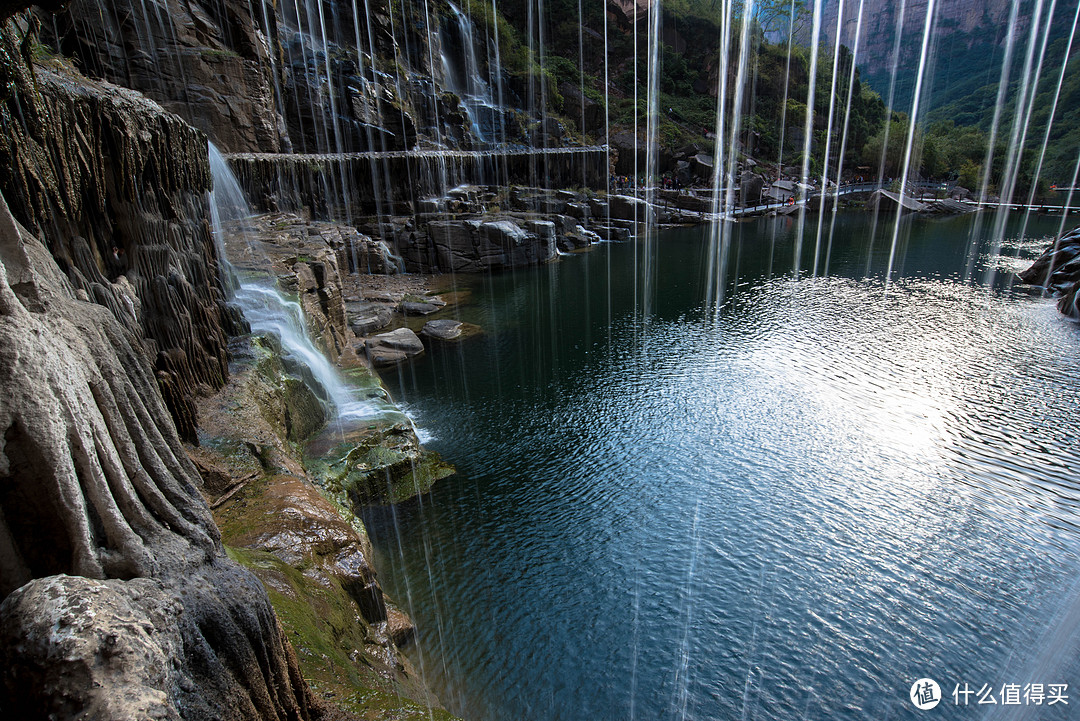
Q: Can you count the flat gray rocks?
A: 4